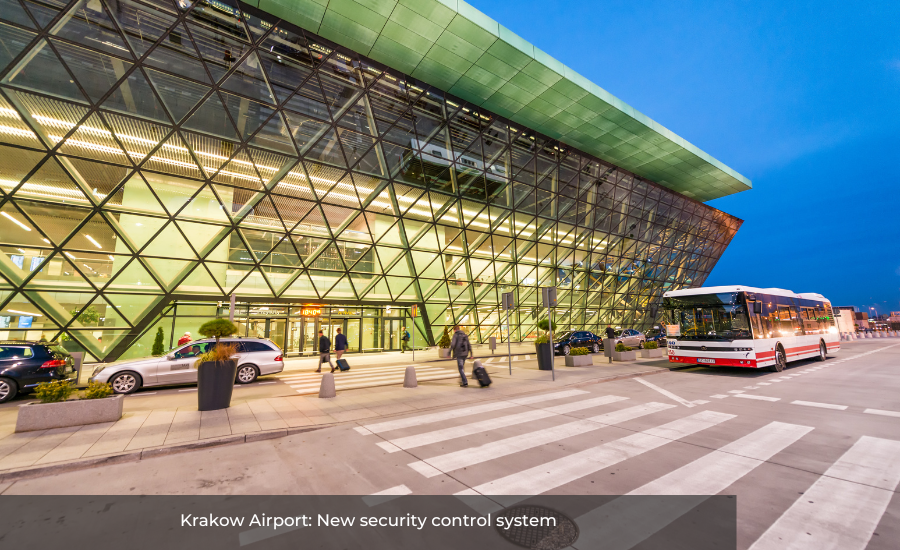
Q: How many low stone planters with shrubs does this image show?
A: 4